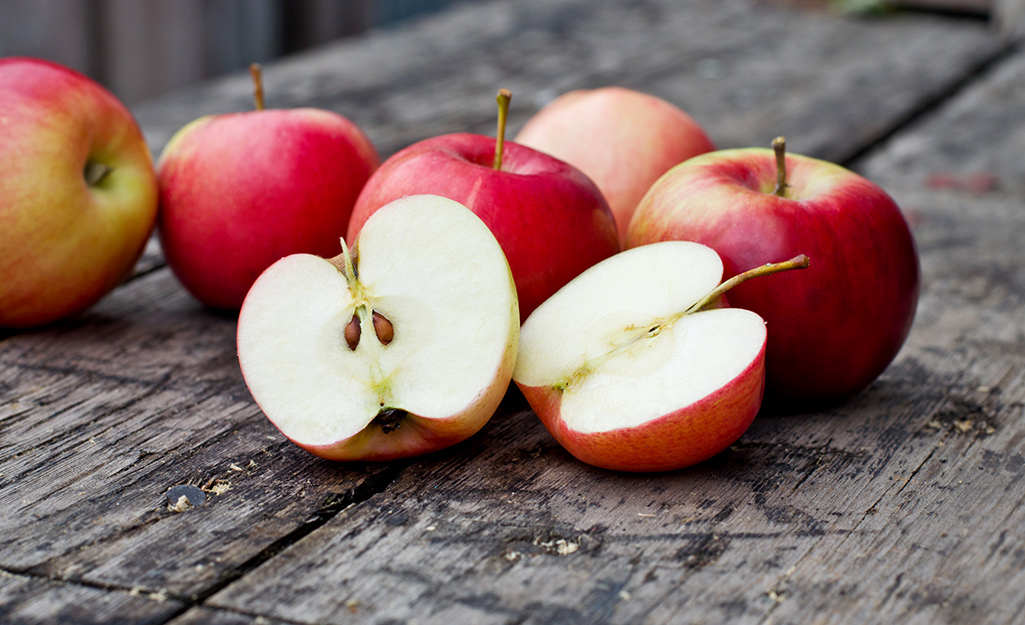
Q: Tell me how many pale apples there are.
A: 1